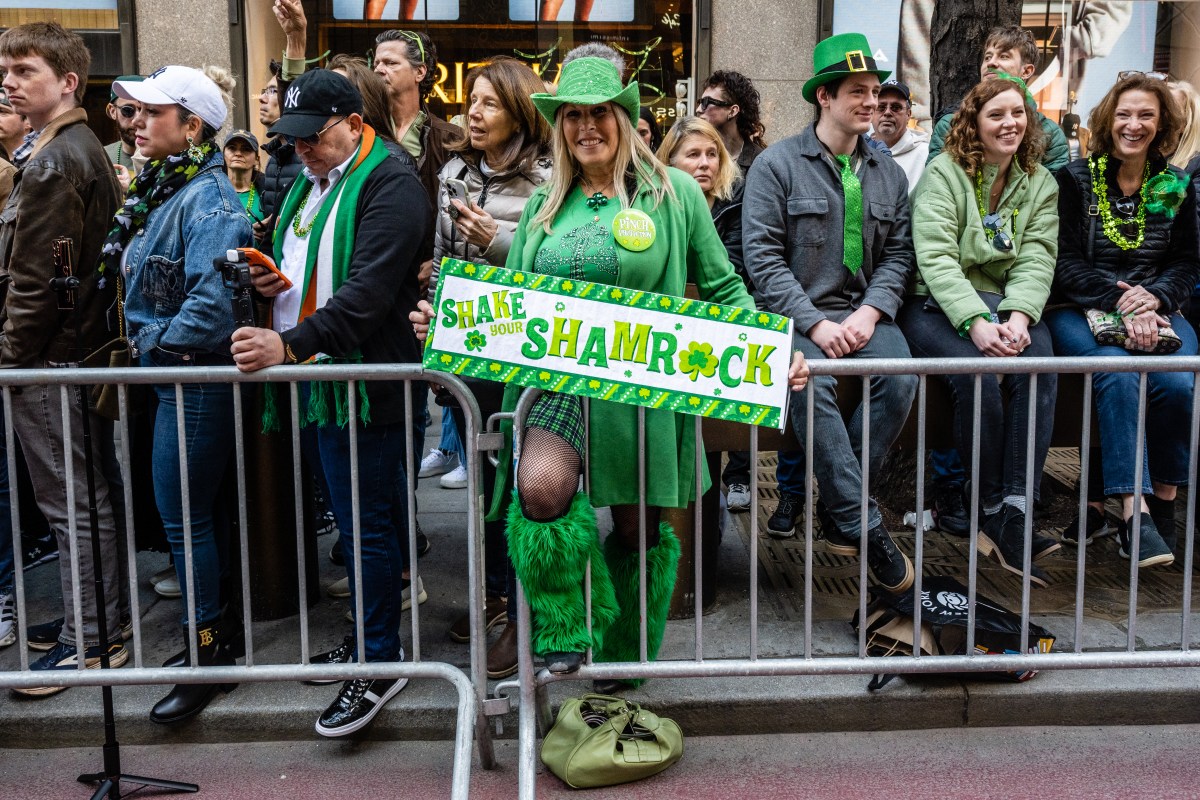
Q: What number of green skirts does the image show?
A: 1